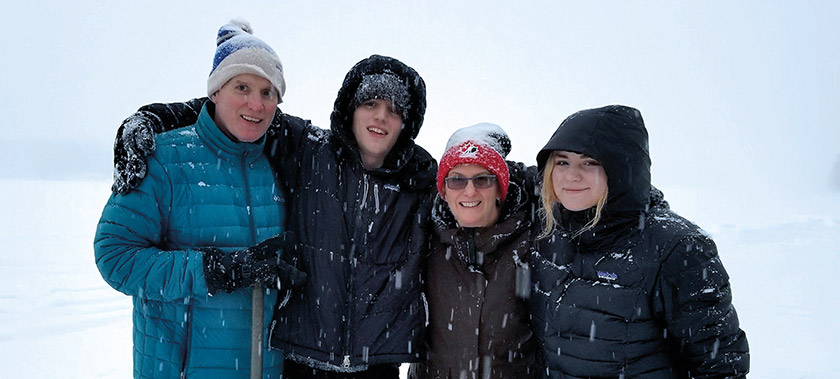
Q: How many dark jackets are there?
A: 3